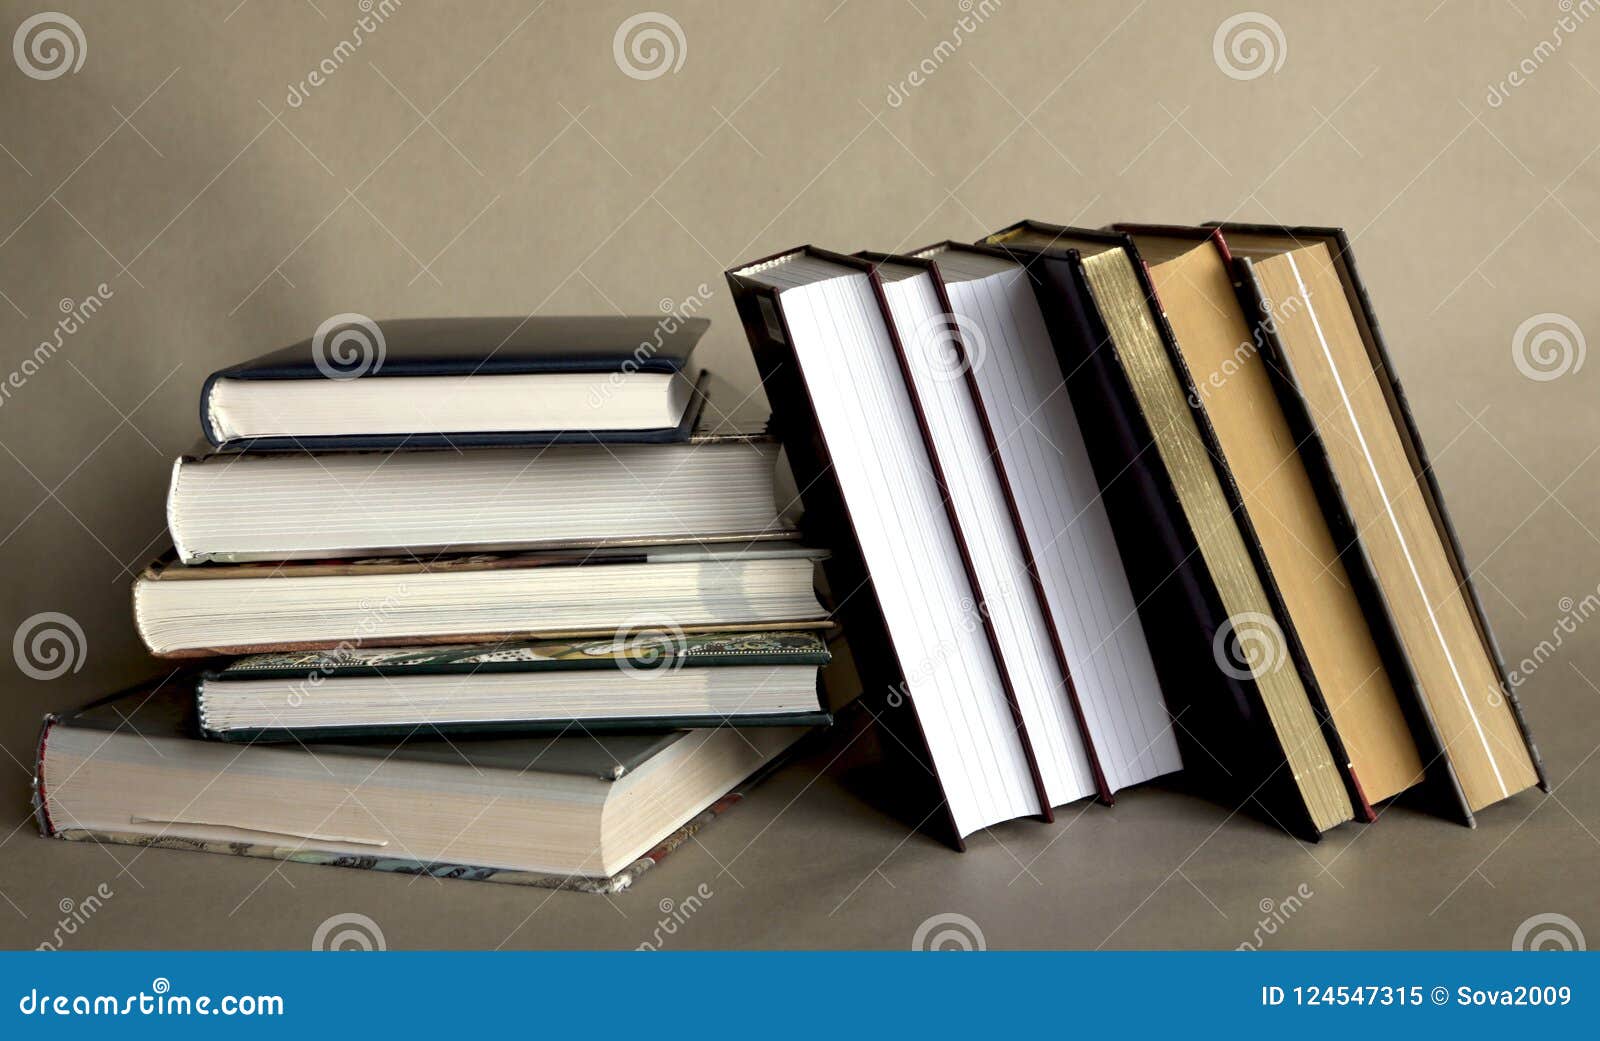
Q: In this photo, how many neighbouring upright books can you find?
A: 6